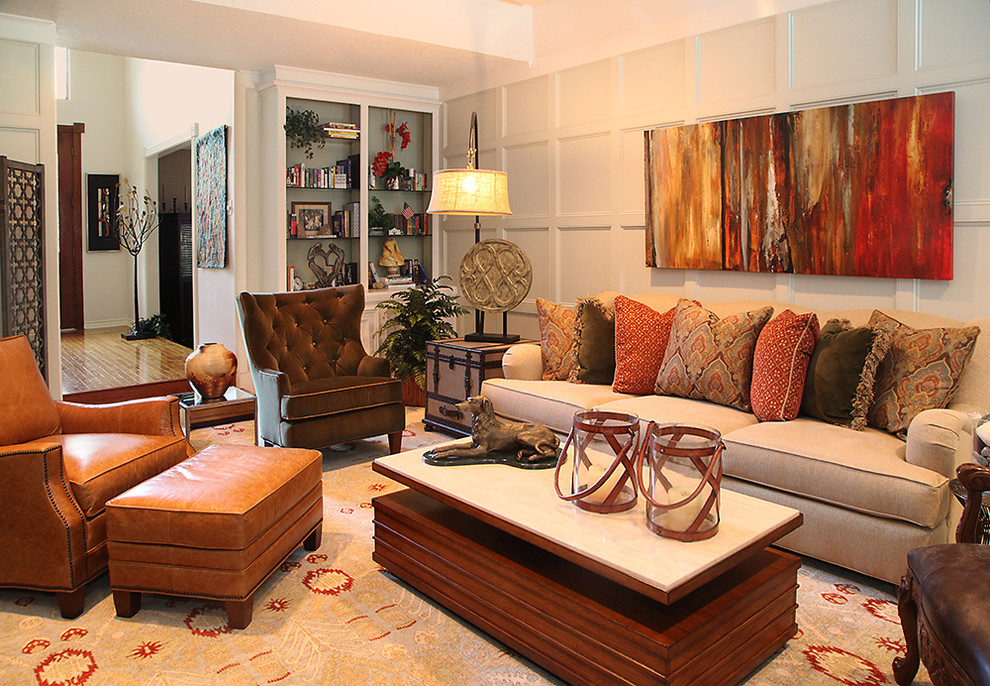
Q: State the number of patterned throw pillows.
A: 5